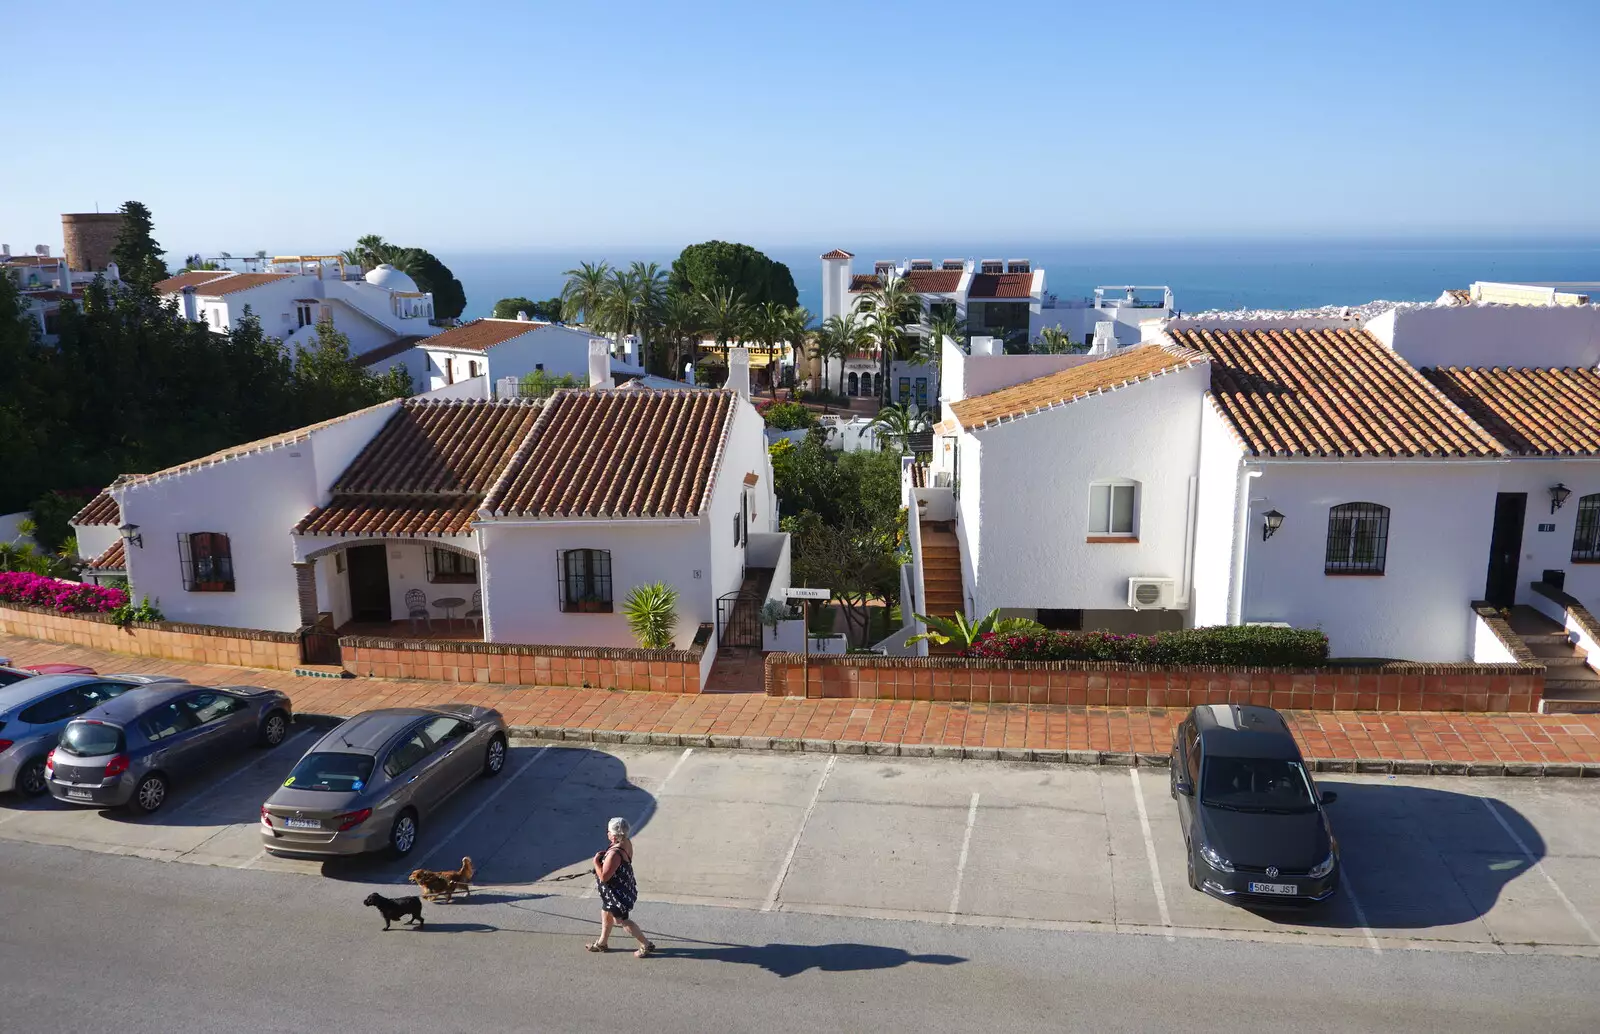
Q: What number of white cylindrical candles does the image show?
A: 0